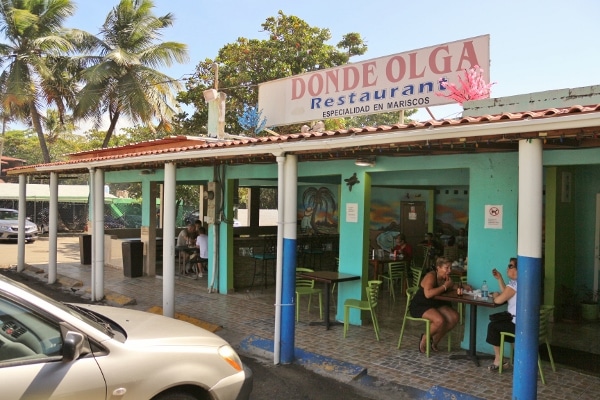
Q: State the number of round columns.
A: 6